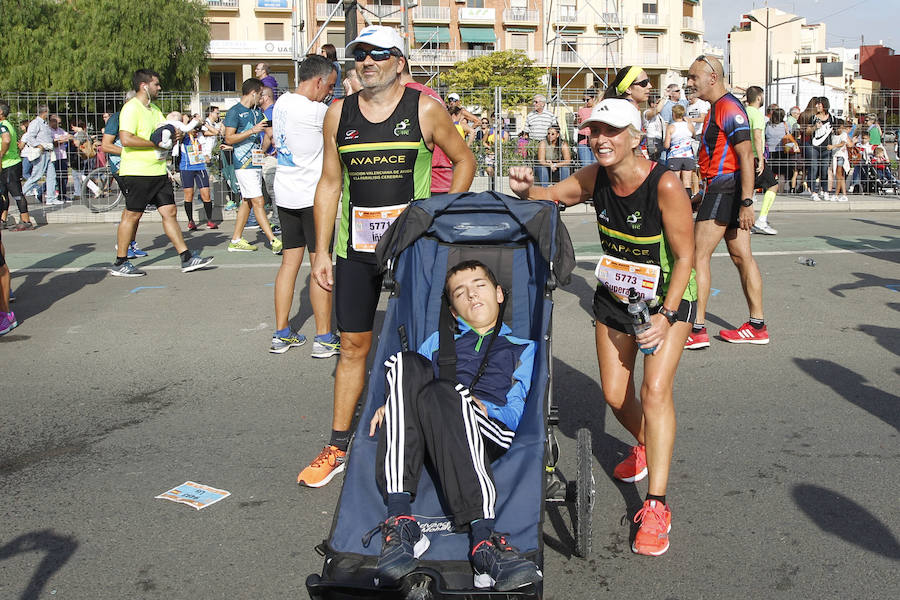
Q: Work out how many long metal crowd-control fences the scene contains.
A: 1